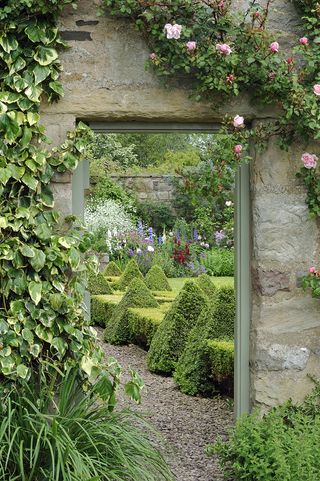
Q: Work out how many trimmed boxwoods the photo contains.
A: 8